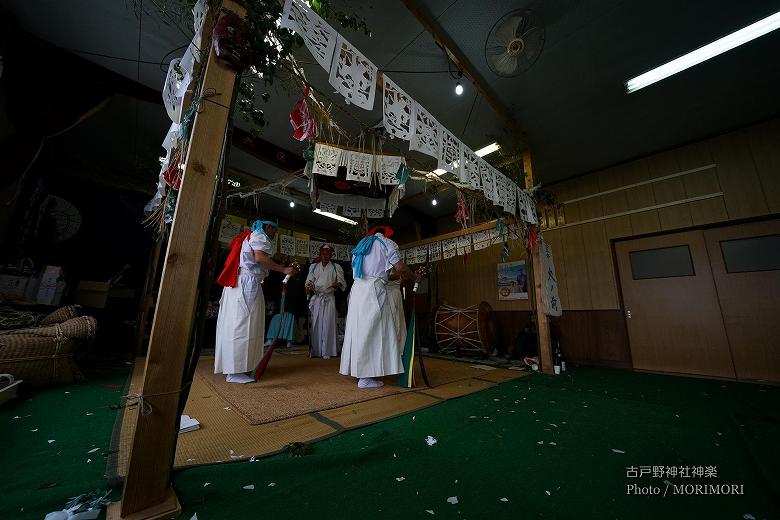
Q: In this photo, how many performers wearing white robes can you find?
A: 3